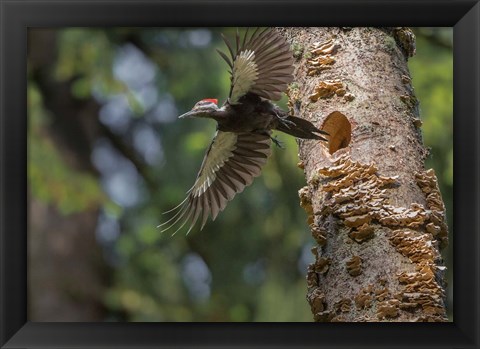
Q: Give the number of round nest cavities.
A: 1